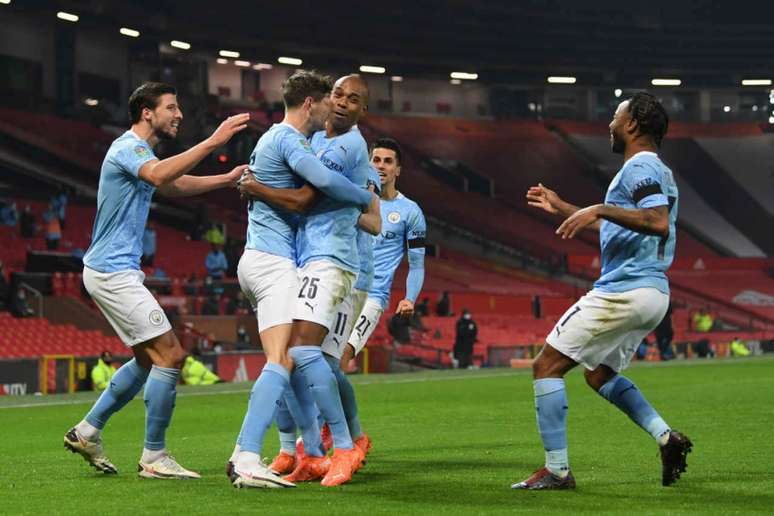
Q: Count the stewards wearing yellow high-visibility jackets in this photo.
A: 5